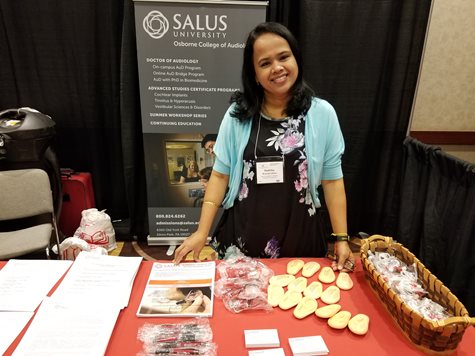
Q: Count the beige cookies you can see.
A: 14